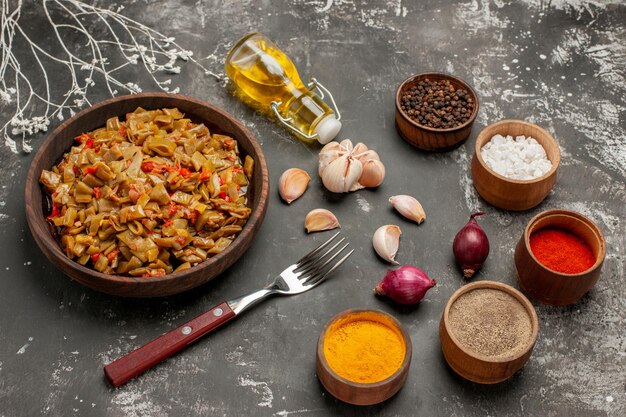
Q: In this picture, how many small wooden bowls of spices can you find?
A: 5